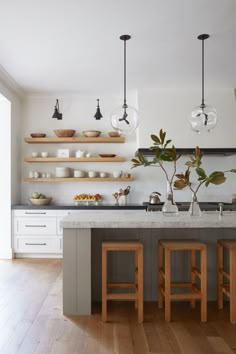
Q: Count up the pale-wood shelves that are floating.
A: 3